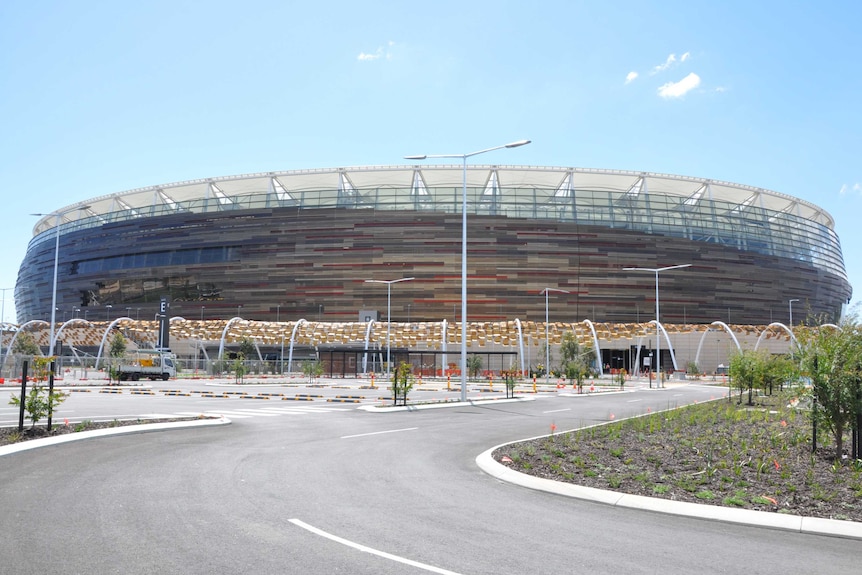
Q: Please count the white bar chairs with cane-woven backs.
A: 0